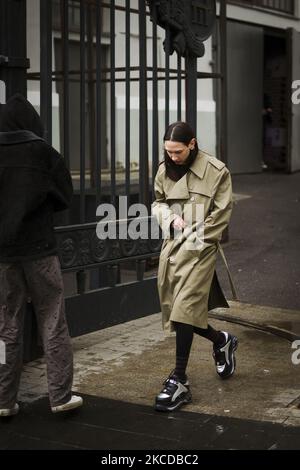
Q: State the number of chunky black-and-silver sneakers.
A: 2